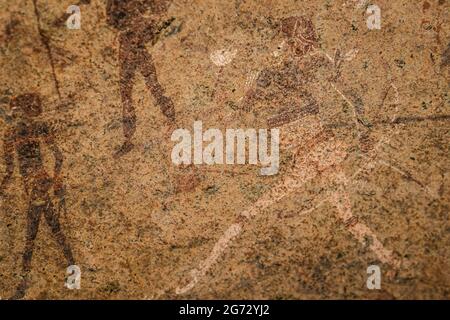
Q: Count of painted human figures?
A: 3